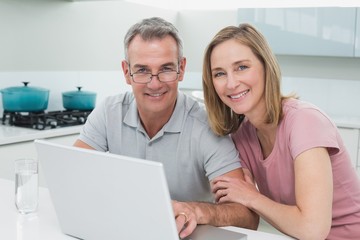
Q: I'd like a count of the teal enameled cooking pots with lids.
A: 2